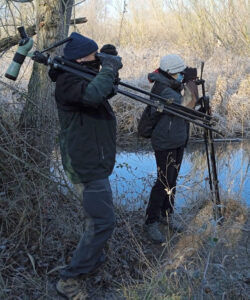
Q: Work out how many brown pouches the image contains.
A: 0